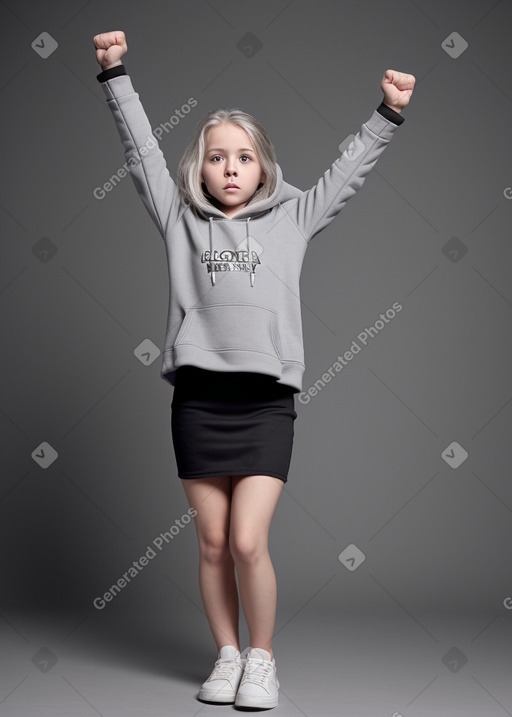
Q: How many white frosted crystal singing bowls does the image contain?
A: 0